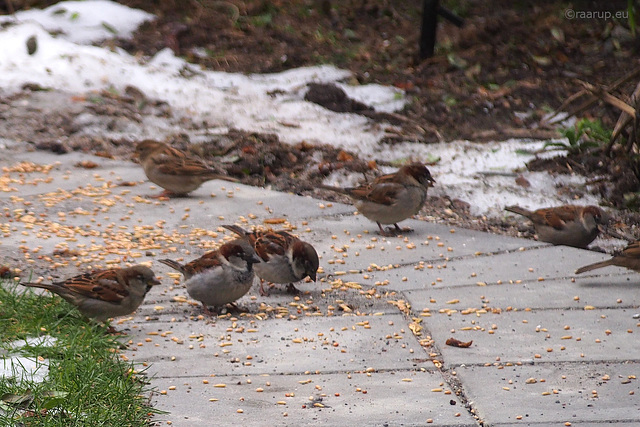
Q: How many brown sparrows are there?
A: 7